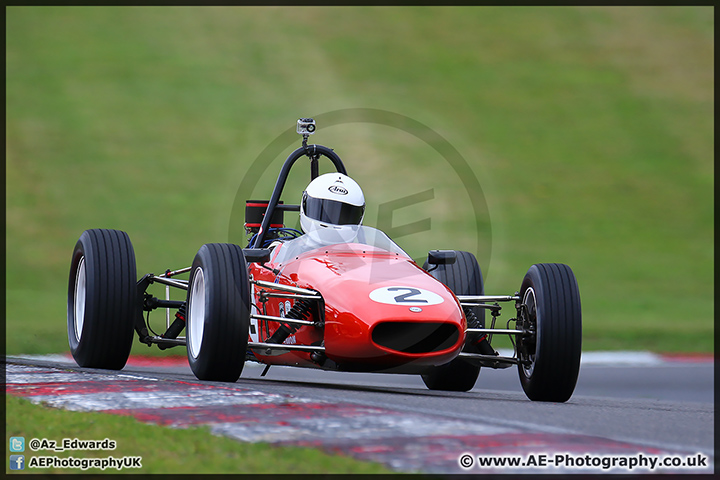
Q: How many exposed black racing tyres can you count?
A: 4